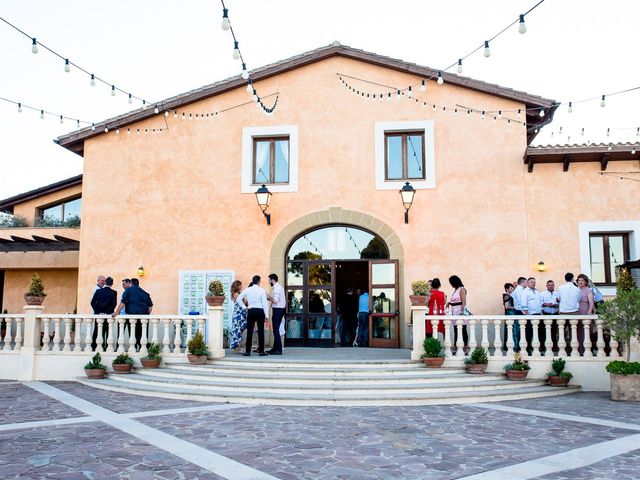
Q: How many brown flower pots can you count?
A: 11